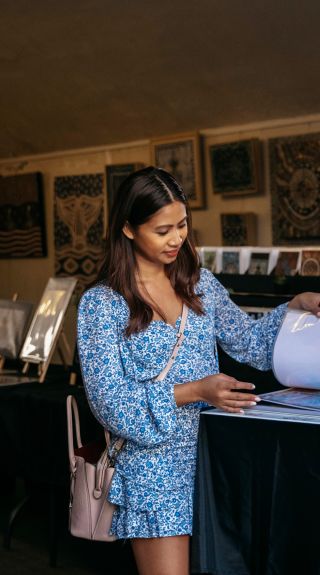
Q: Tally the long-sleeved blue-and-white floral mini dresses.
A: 1